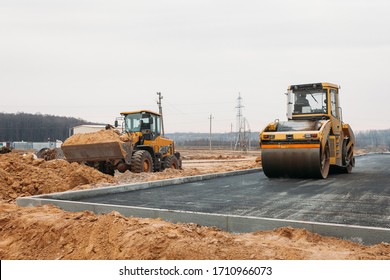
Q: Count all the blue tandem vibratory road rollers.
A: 0